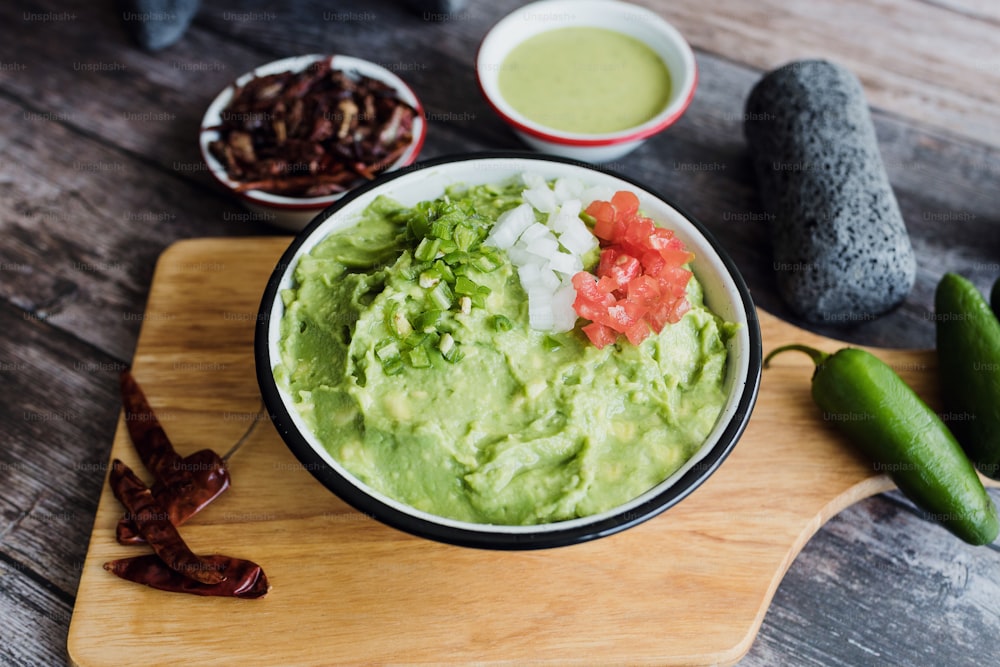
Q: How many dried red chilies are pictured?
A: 4